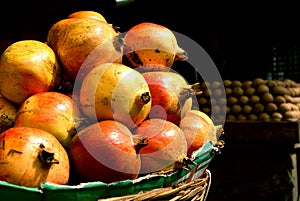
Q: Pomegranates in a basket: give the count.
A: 12